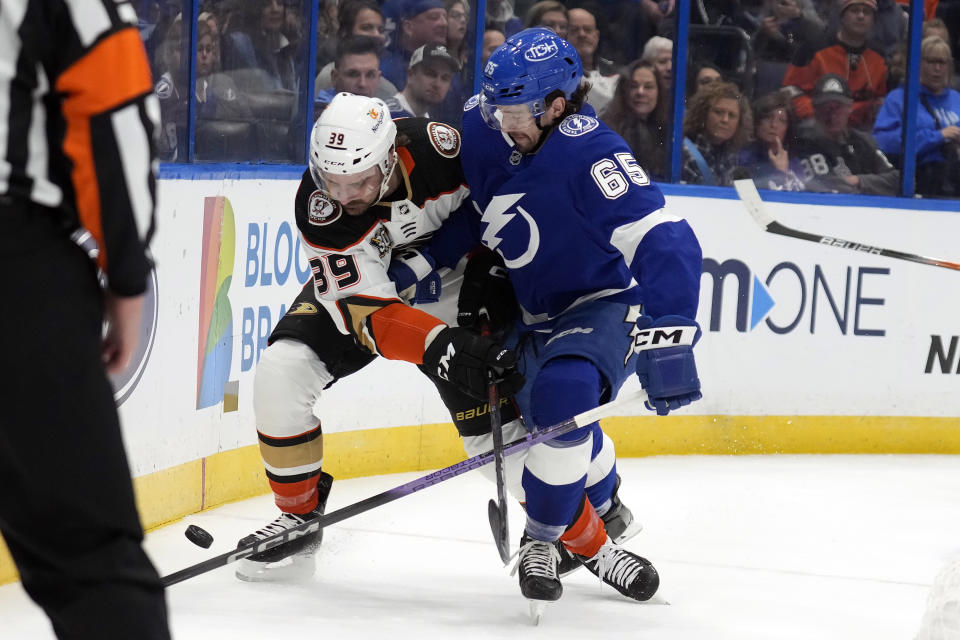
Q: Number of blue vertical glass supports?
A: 5